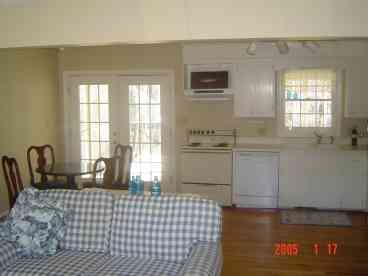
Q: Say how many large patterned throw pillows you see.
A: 1